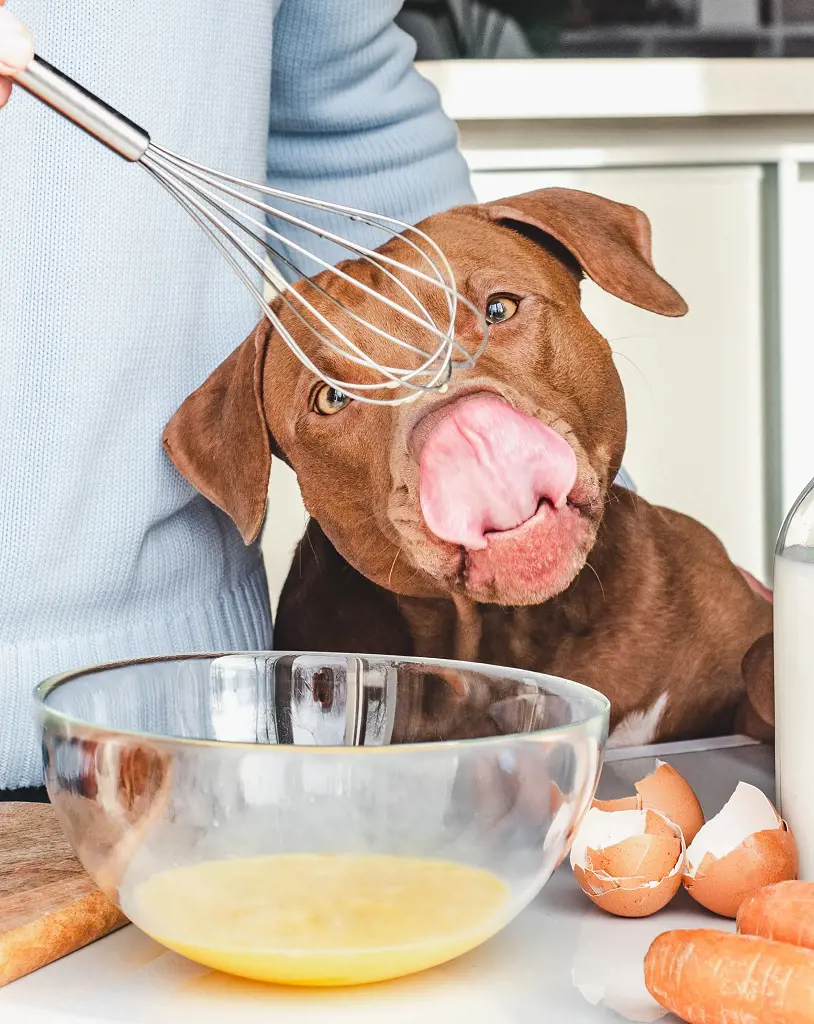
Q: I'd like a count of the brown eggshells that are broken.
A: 3